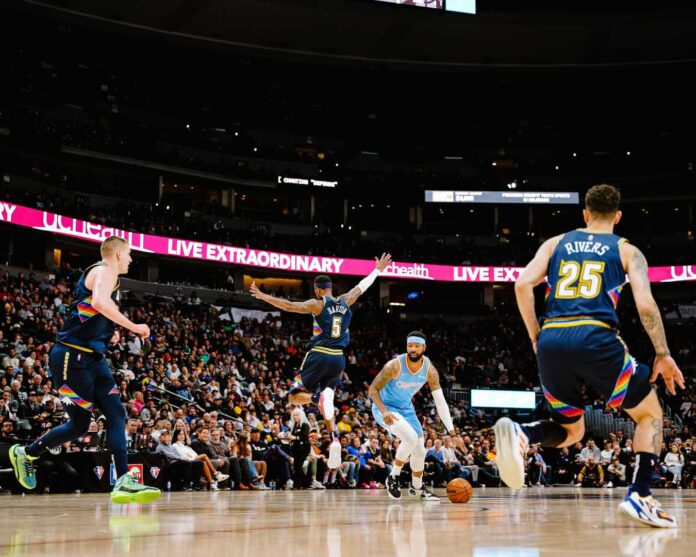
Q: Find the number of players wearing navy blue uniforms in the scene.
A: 3